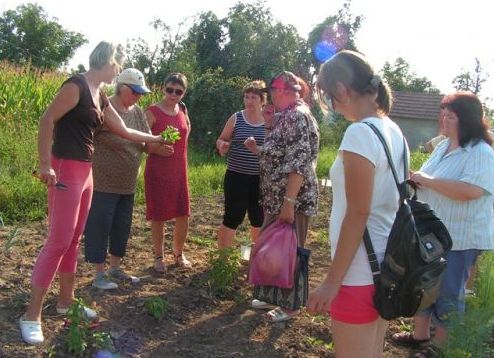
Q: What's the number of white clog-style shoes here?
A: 2